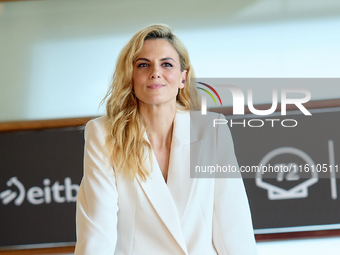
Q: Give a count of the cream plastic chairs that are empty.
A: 0